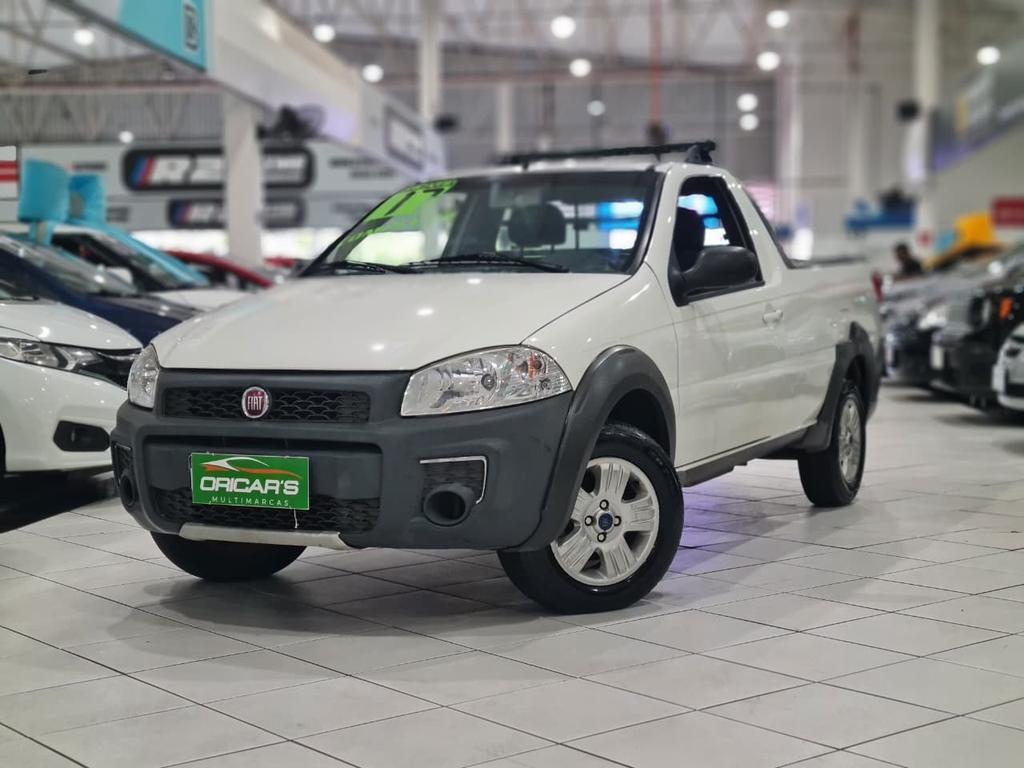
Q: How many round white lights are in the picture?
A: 12